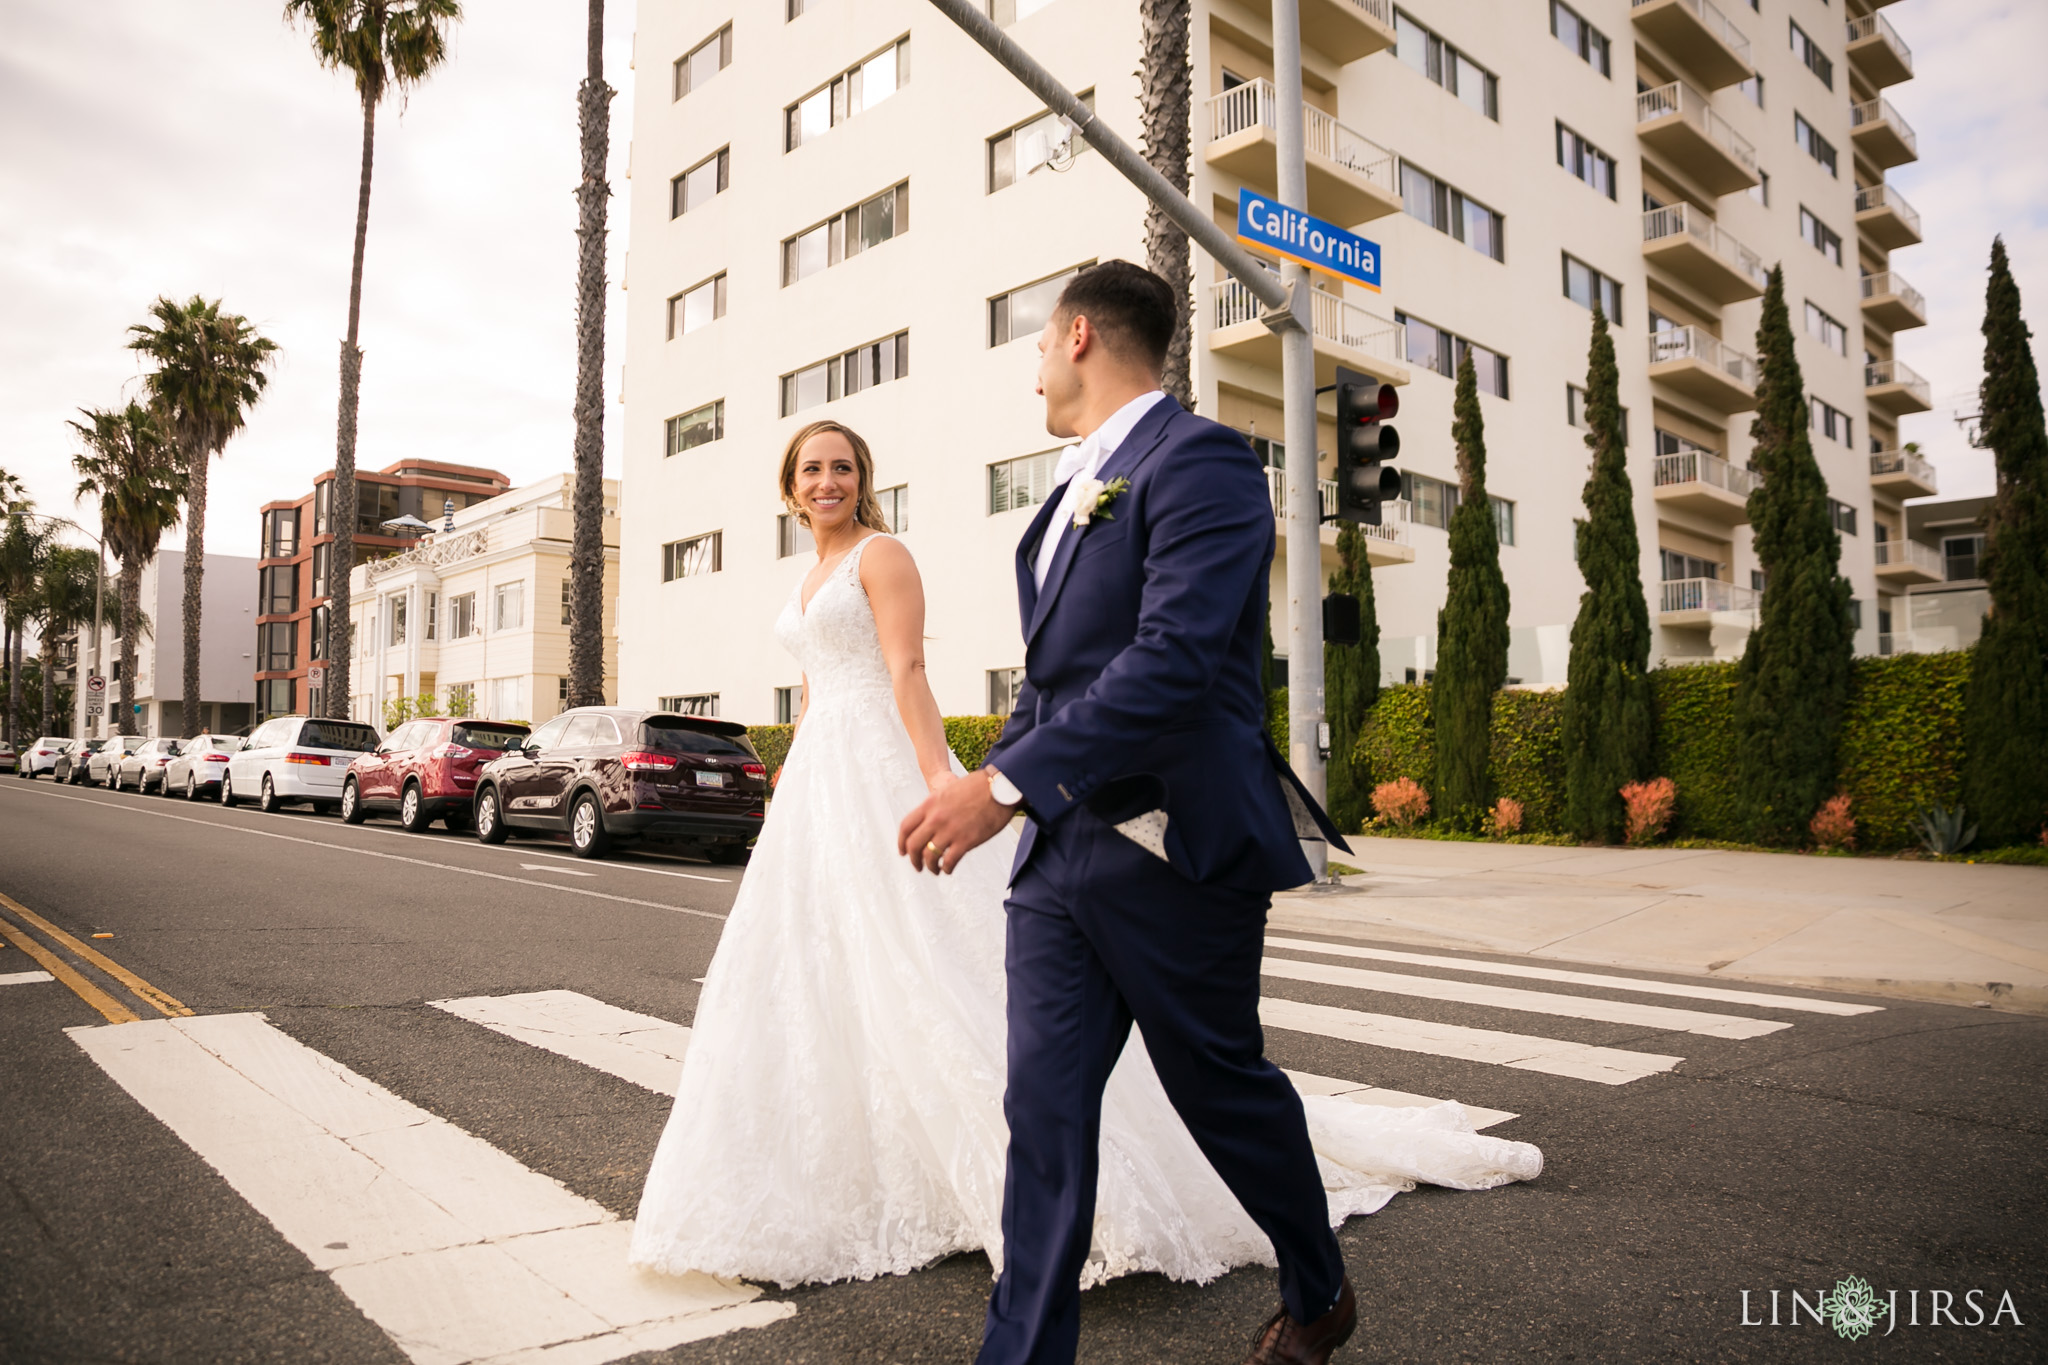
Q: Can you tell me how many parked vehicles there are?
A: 9